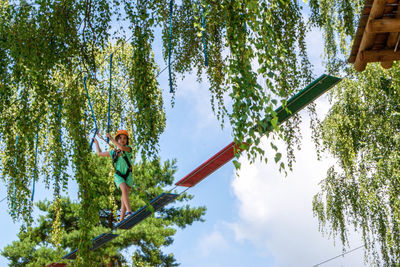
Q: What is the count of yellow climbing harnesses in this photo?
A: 0